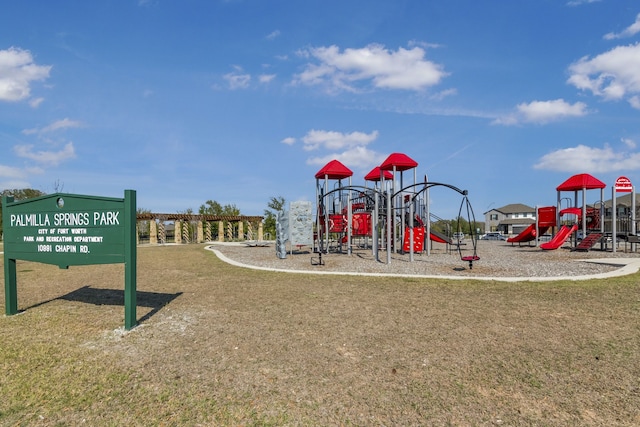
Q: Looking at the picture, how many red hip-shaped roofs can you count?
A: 4